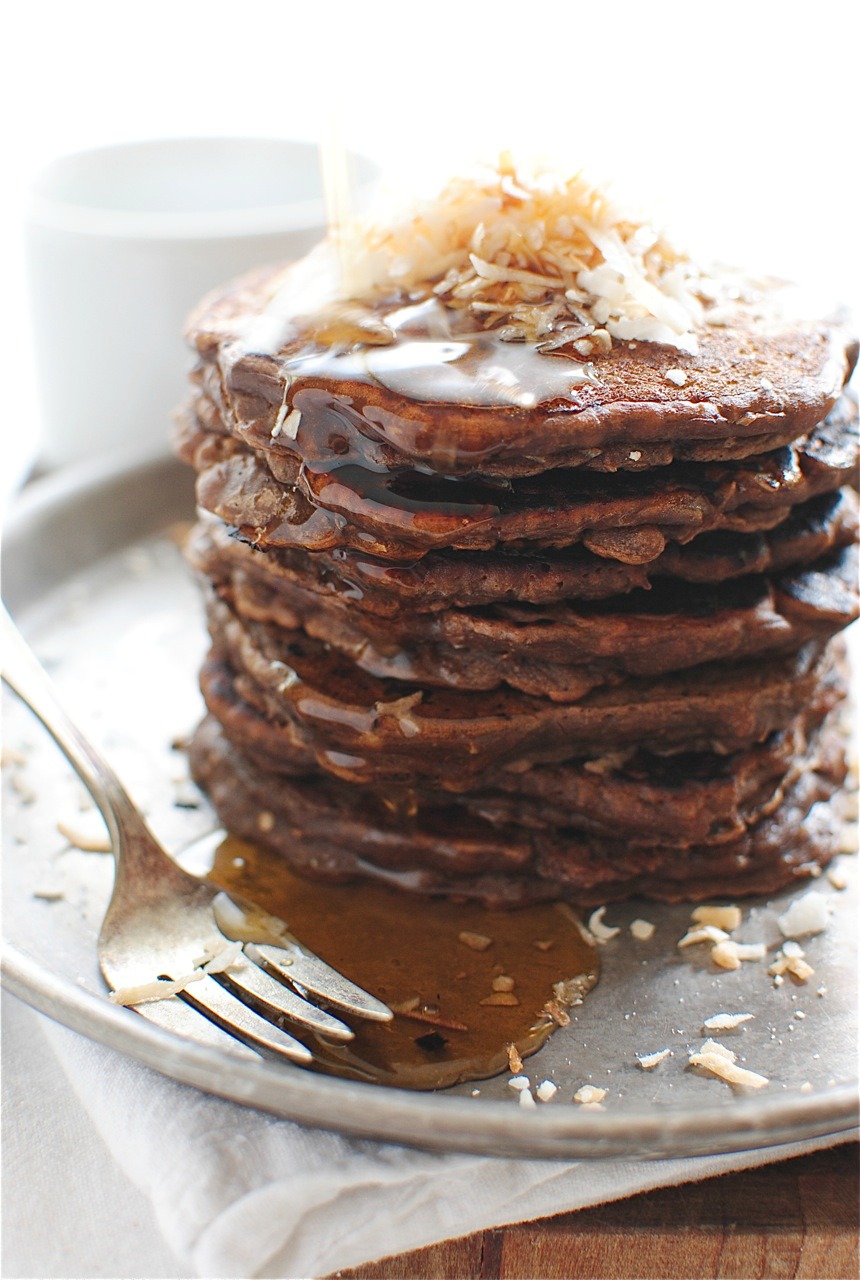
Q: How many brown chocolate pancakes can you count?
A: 7